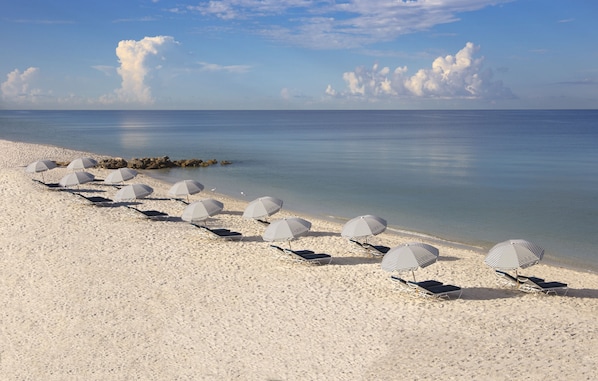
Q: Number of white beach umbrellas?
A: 12